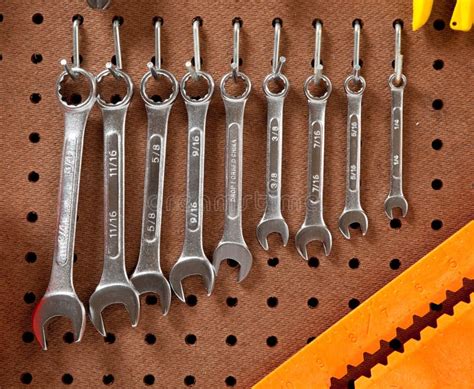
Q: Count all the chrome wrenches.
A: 9